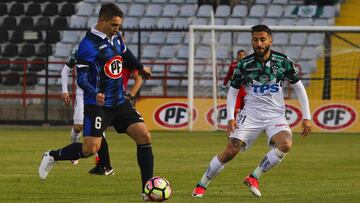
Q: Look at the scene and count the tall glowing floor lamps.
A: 0